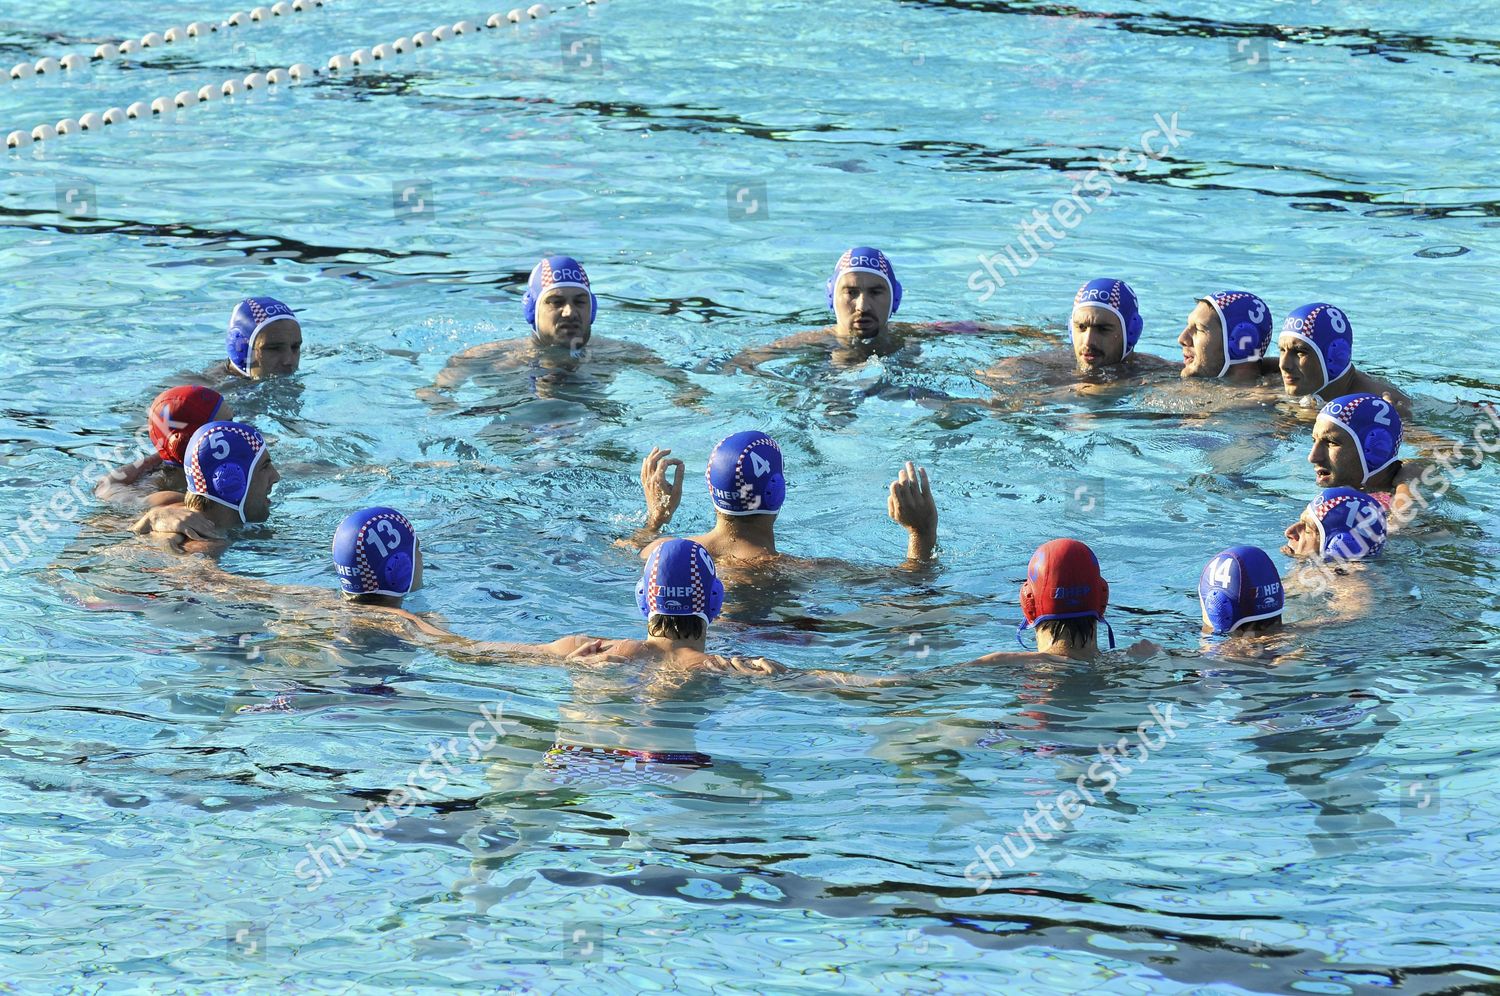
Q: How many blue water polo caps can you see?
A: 13